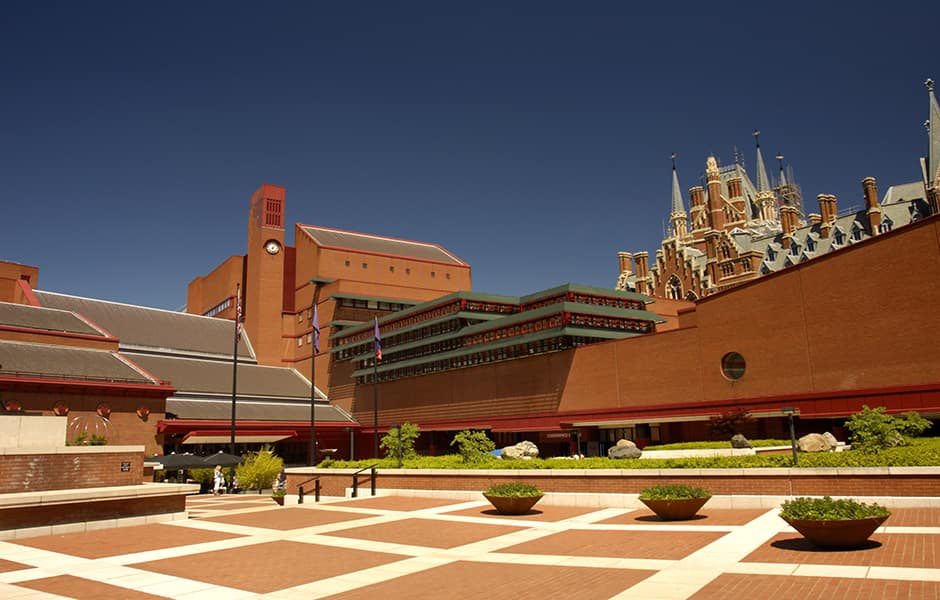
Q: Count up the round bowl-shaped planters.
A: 3